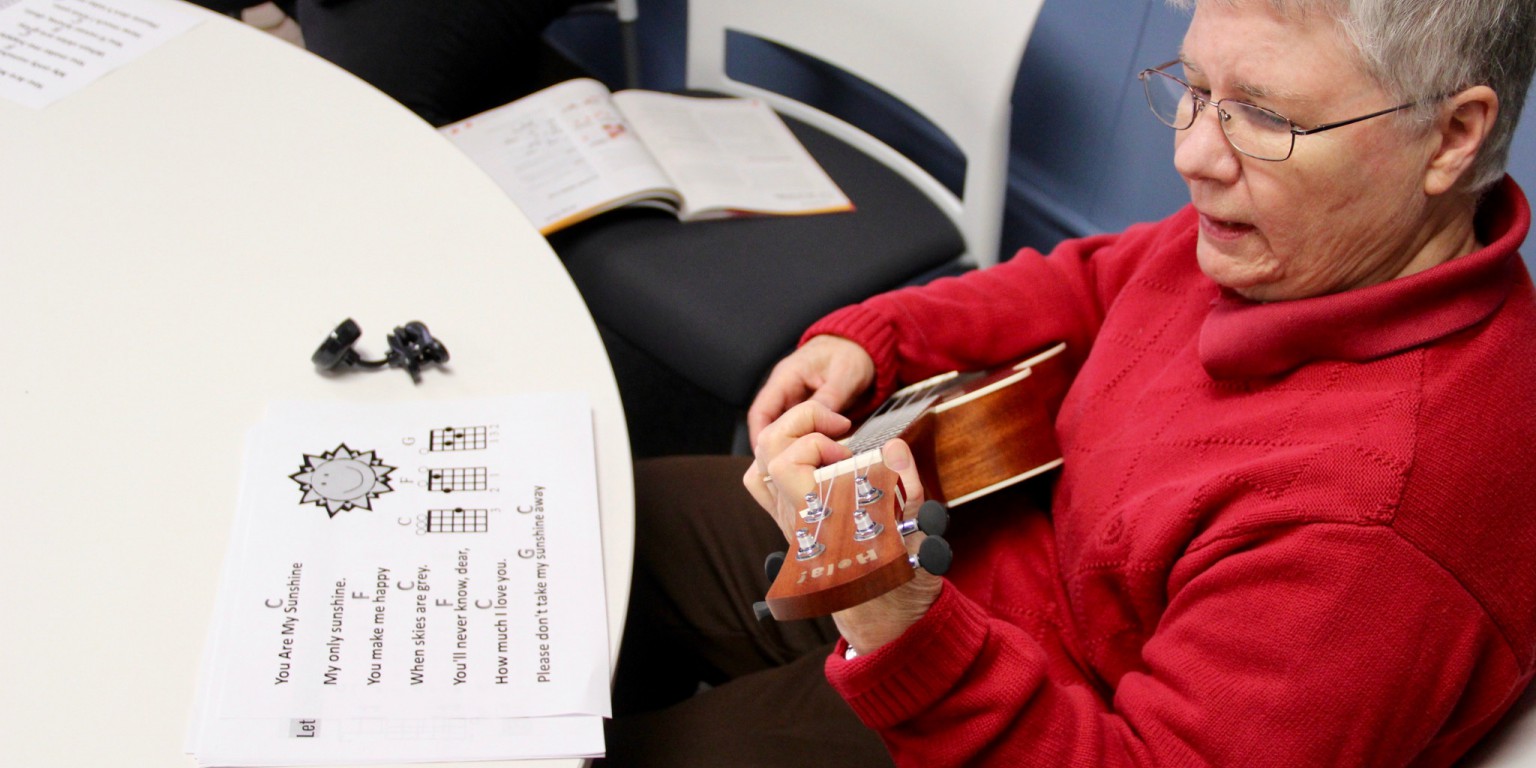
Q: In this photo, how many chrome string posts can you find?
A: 4